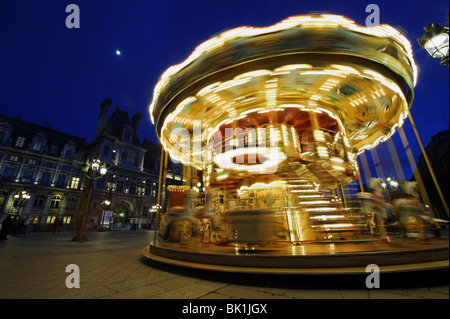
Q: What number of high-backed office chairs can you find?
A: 0